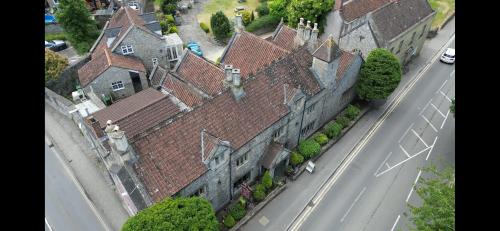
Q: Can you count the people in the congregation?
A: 0